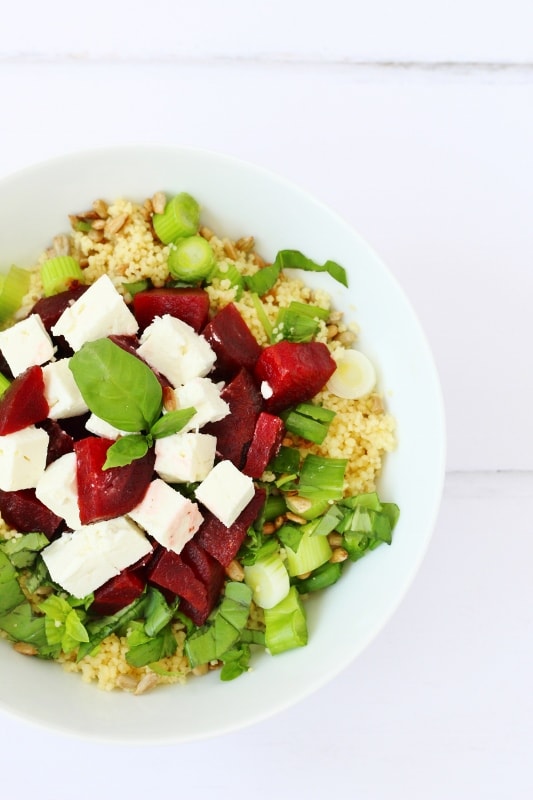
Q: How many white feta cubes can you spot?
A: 12